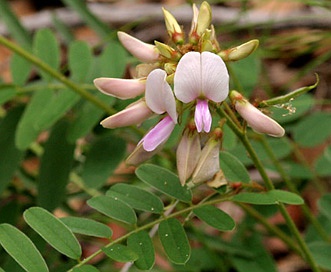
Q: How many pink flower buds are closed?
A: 4